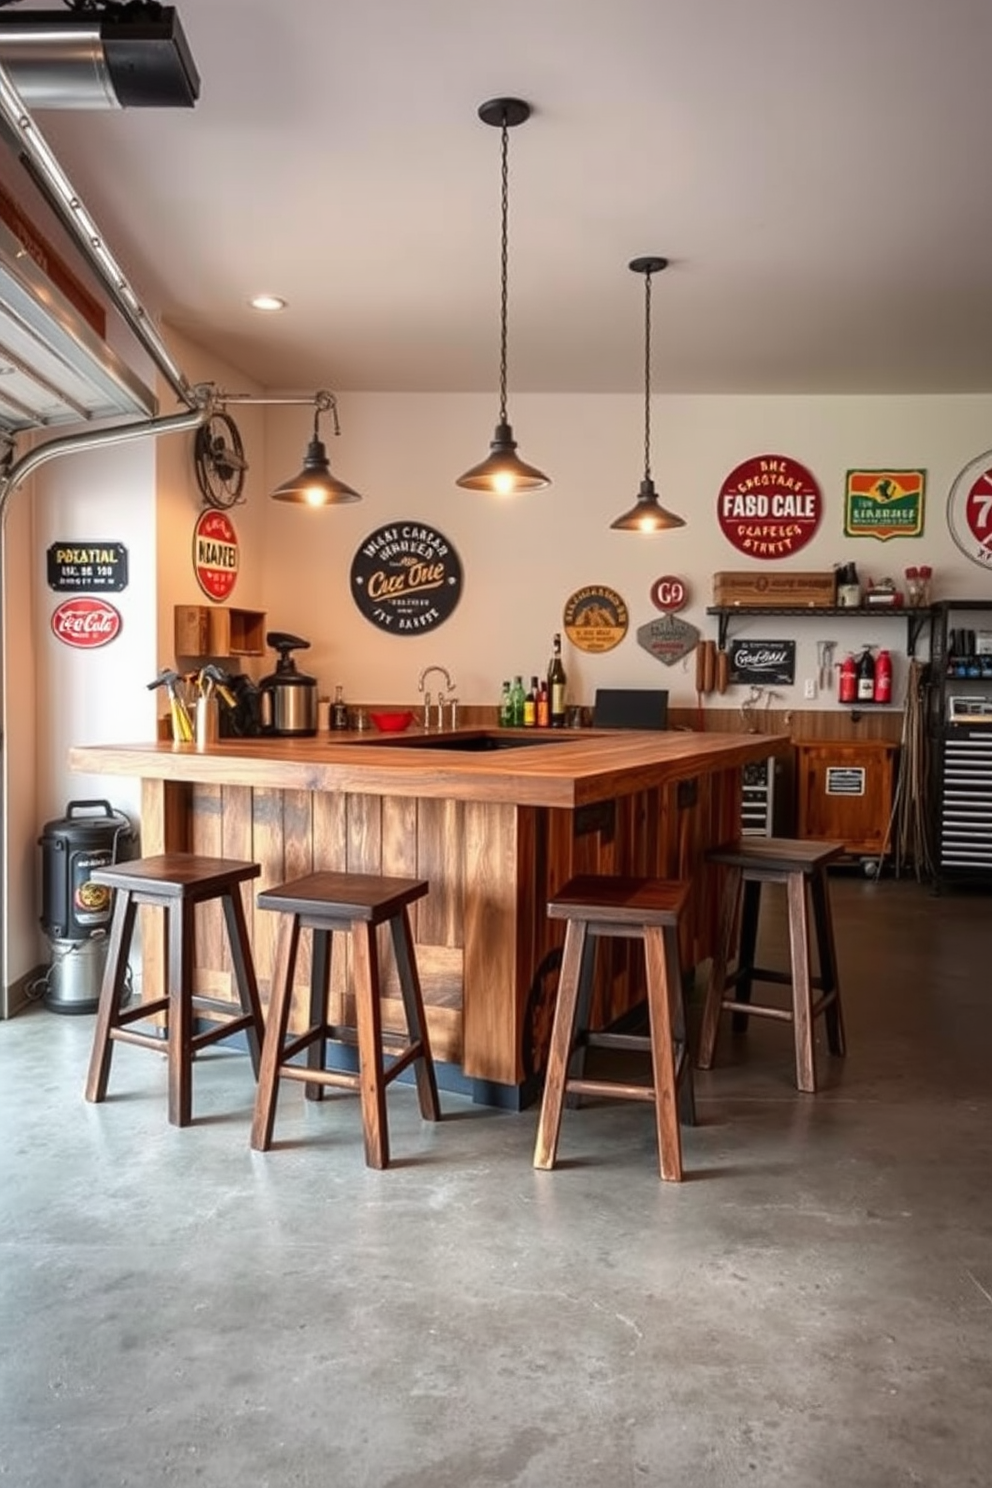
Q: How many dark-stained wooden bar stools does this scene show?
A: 4